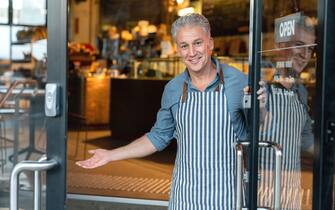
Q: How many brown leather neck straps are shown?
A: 2